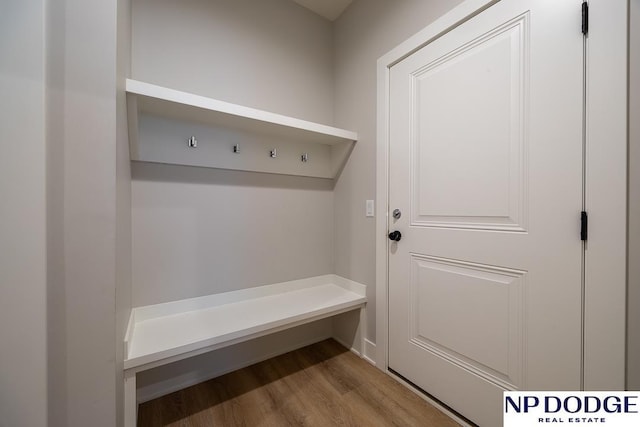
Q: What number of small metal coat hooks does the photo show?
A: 4